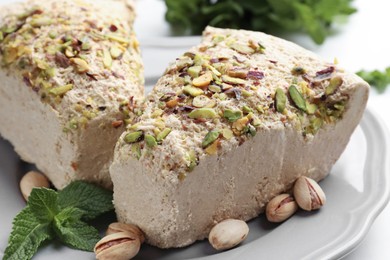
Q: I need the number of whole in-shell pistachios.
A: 6